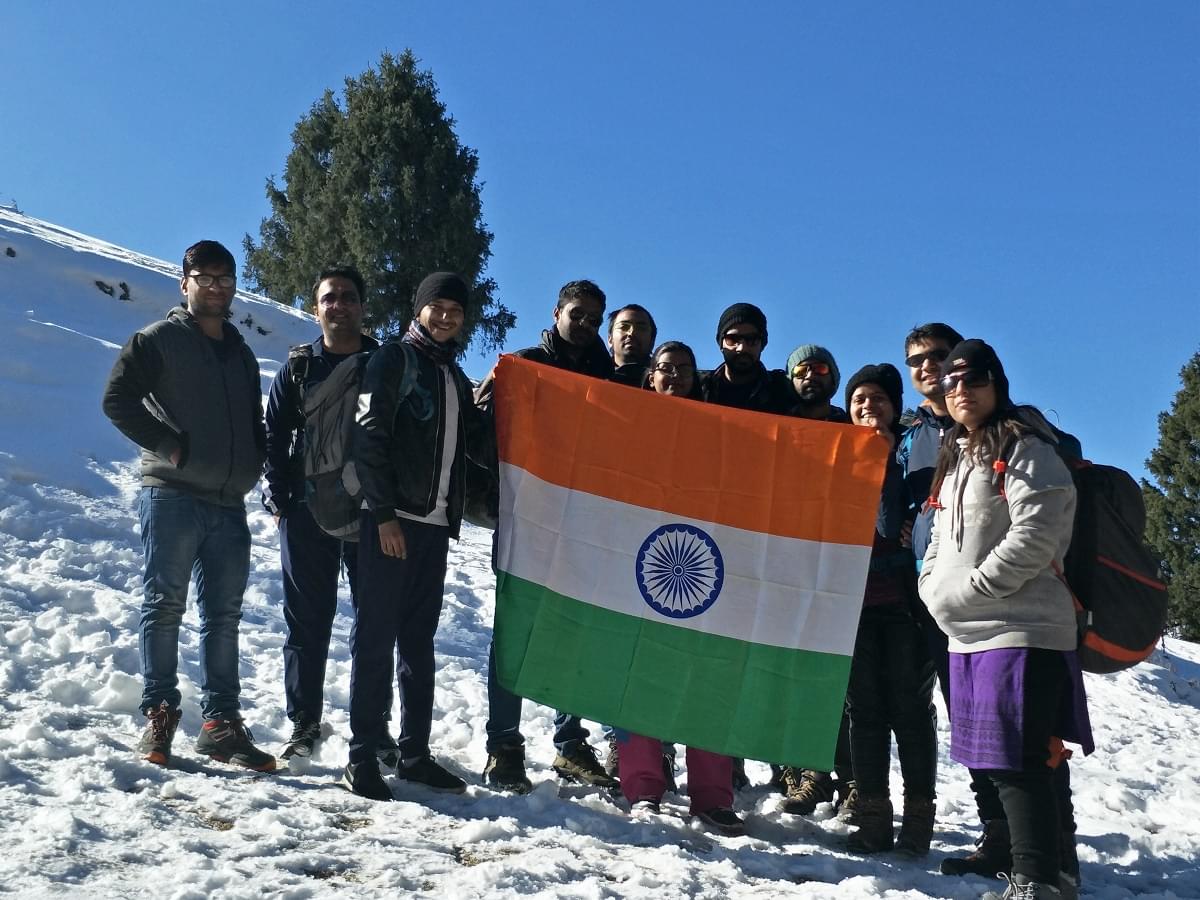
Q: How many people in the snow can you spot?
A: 11